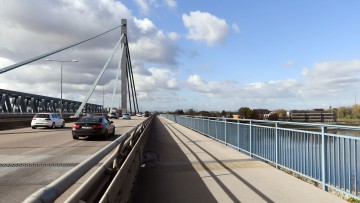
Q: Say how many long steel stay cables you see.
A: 6